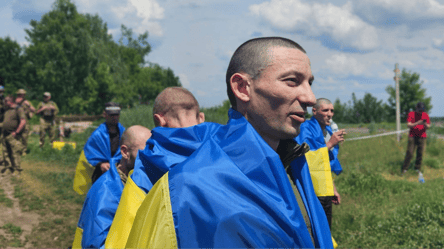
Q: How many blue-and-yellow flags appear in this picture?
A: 5